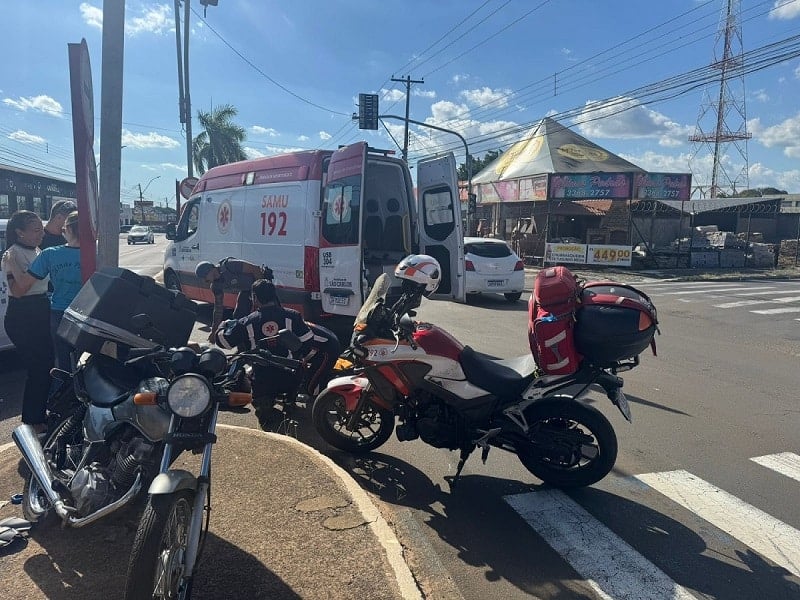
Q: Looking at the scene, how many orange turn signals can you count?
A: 2